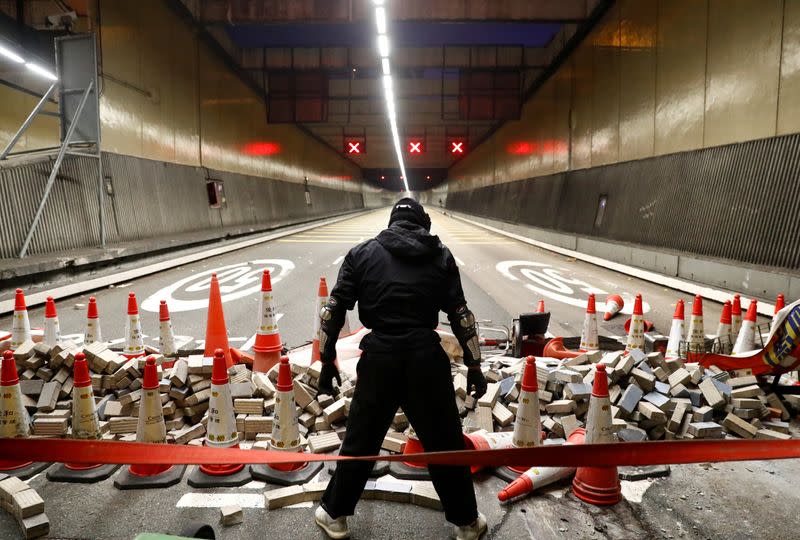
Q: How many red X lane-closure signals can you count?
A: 3